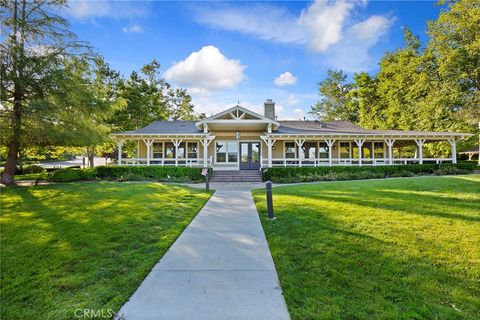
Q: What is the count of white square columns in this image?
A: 11